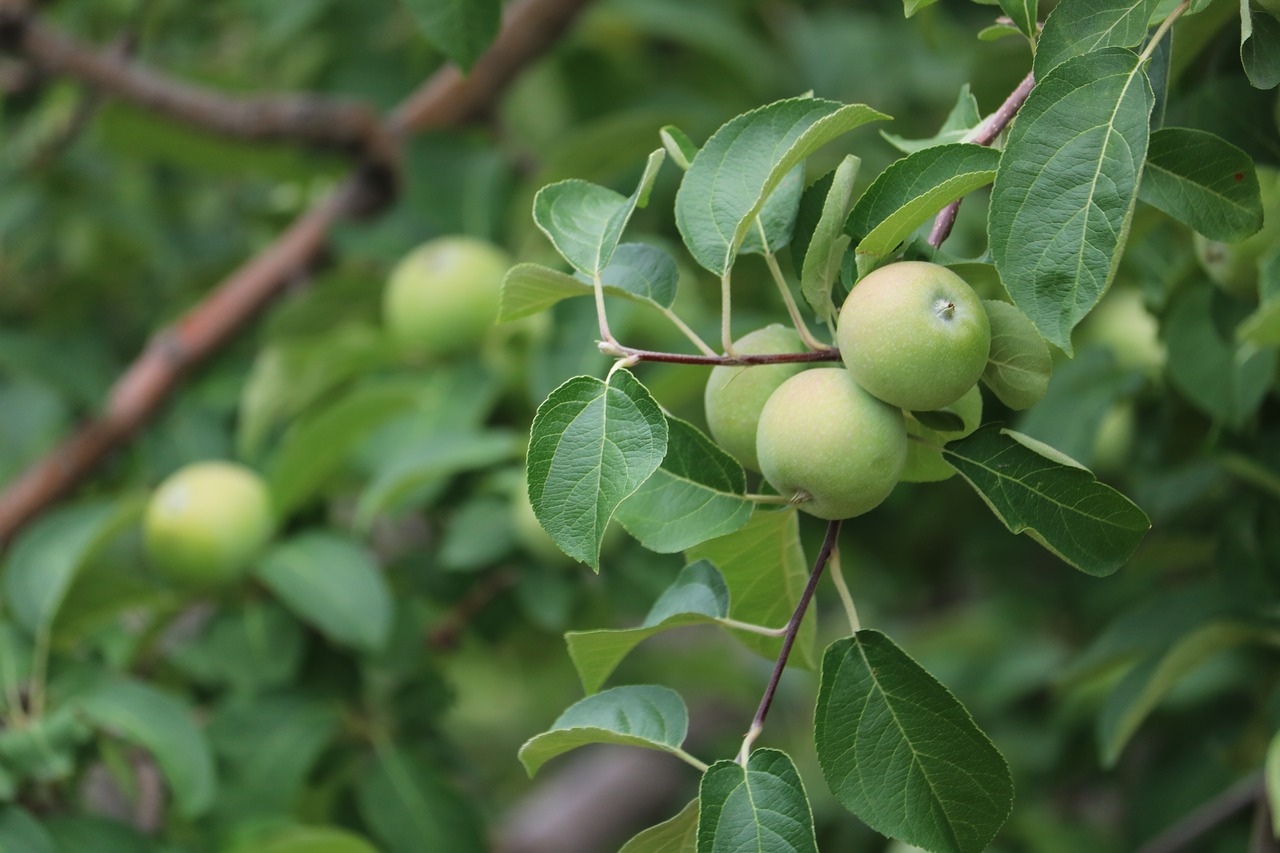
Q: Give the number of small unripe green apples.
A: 5